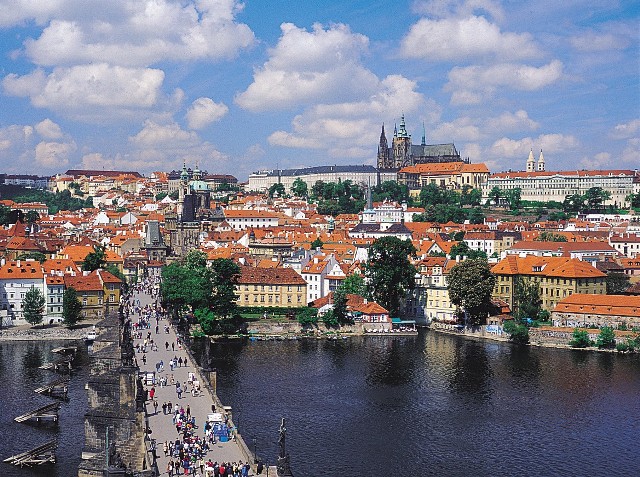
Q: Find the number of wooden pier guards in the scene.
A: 5